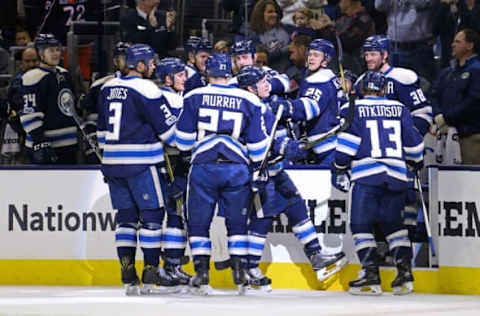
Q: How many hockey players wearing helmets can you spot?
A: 12